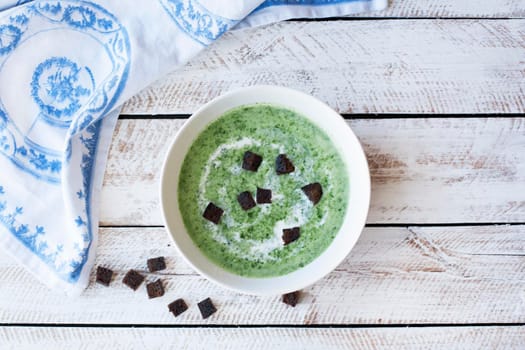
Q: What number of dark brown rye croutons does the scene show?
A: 14